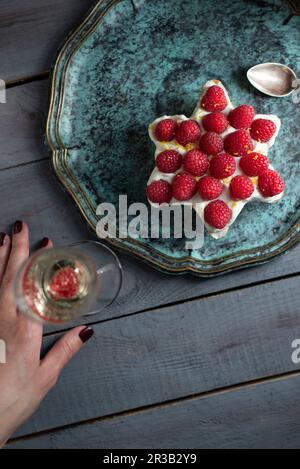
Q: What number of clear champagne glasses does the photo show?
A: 1